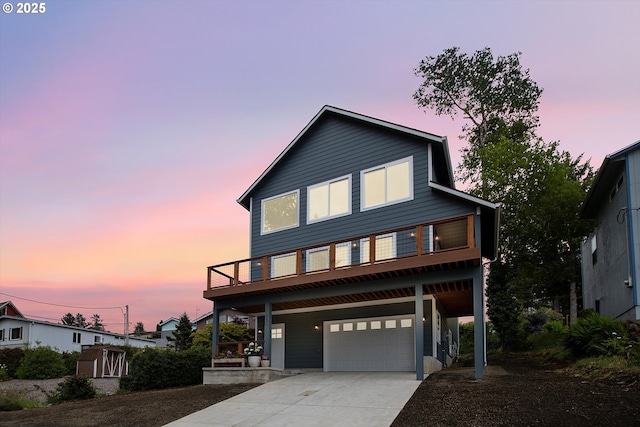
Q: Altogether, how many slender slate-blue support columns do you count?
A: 4